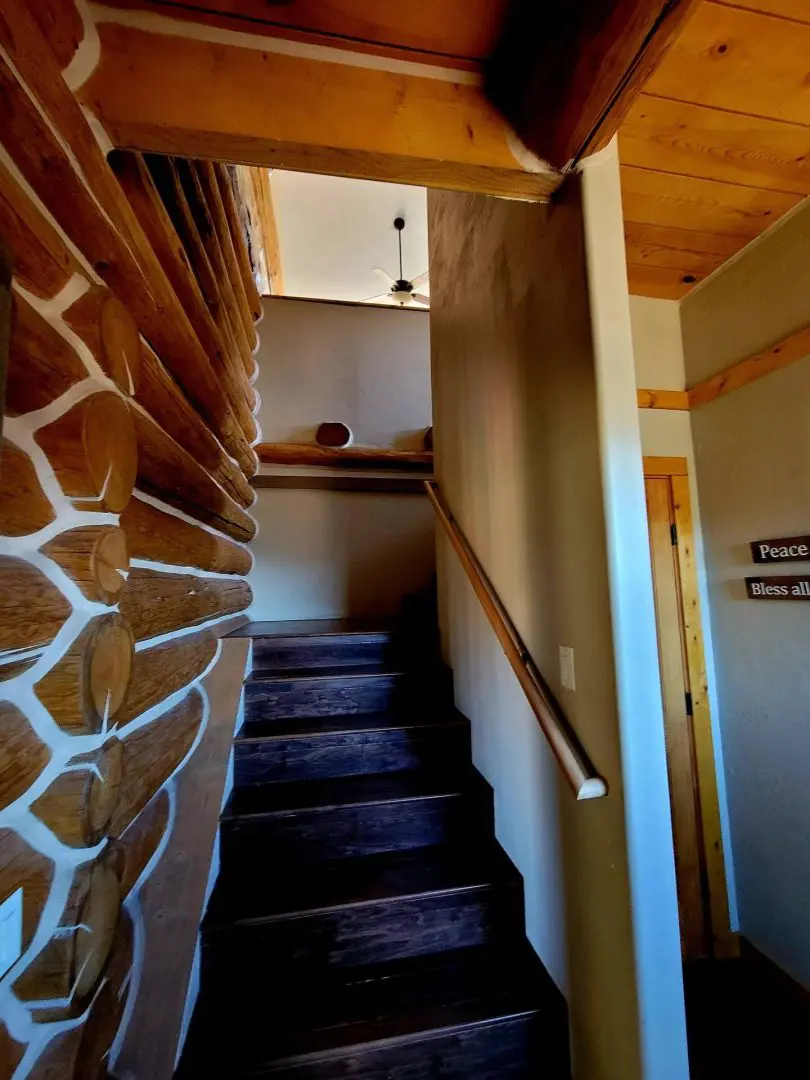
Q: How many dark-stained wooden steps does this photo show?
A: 6